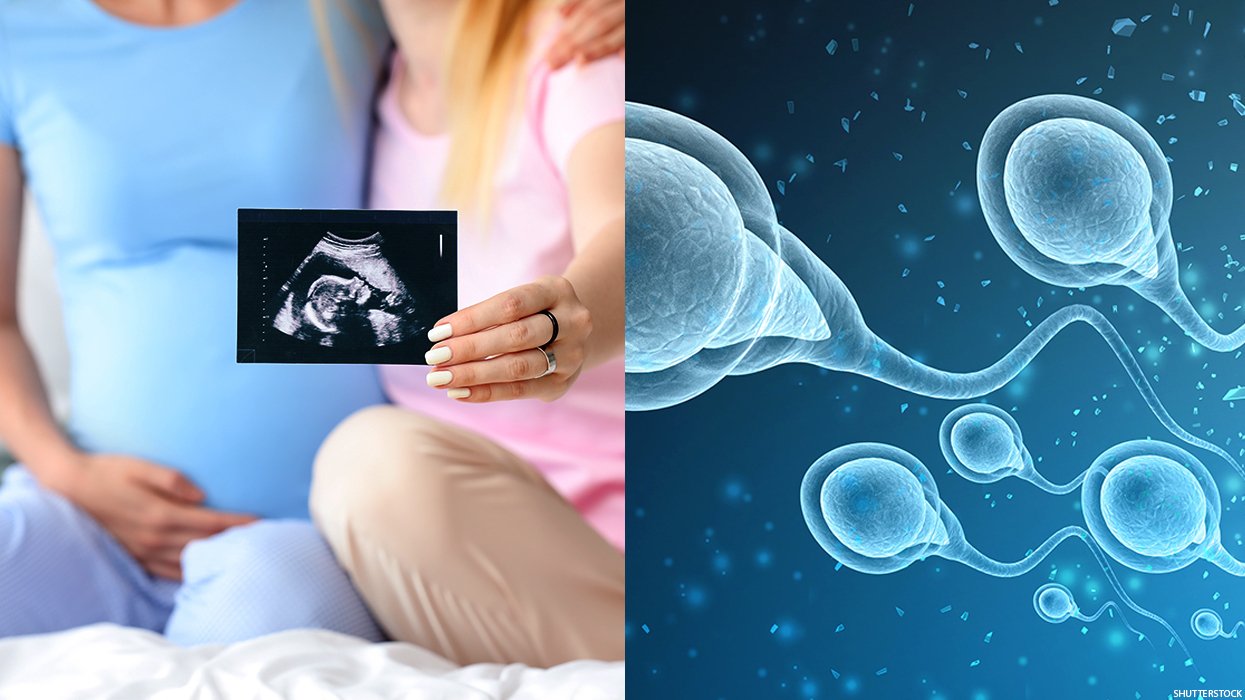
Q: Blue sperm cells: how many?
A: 7